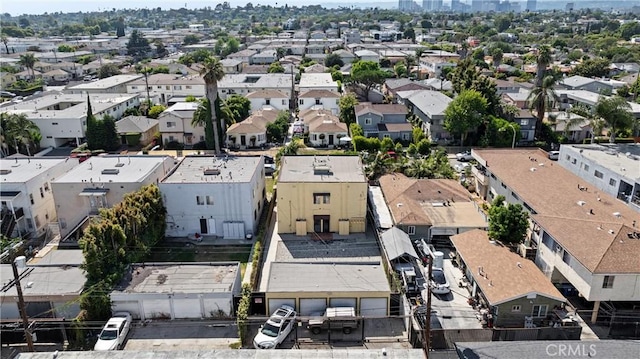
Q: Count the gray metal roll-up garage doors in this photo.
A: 4